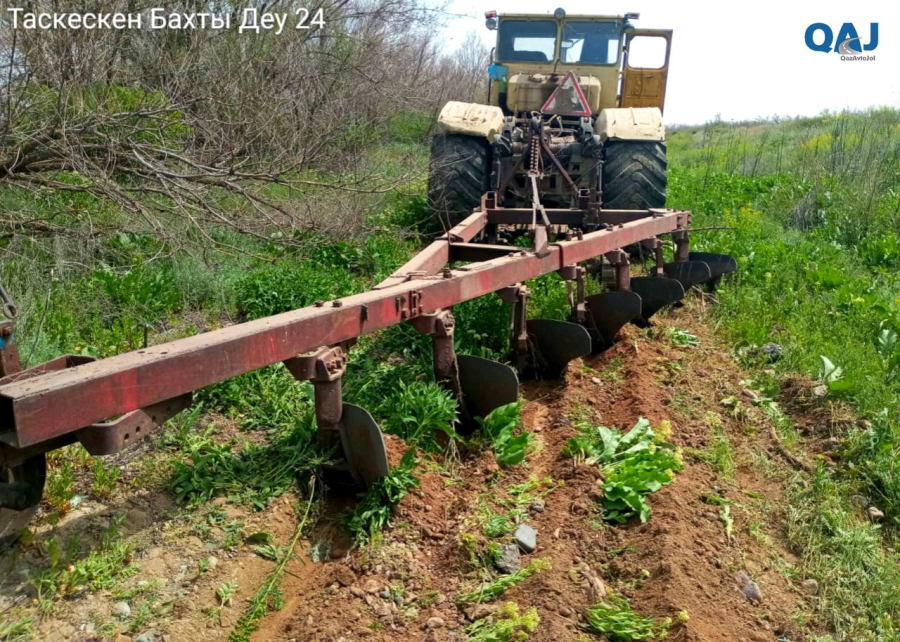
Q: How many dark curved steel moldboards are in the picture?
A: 7